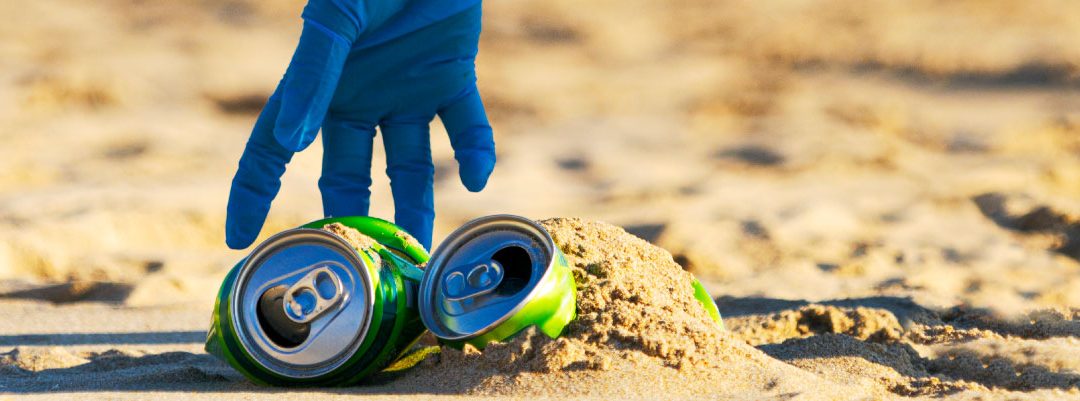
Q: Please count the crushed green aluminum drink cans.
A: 2